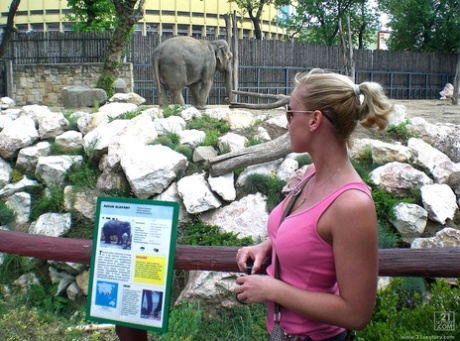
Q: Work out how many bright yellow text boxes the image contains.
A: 1